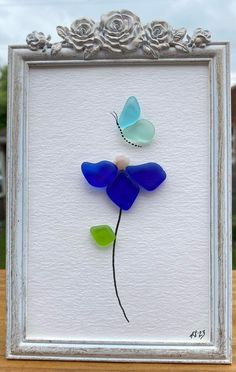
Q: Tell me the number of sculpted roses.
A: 5